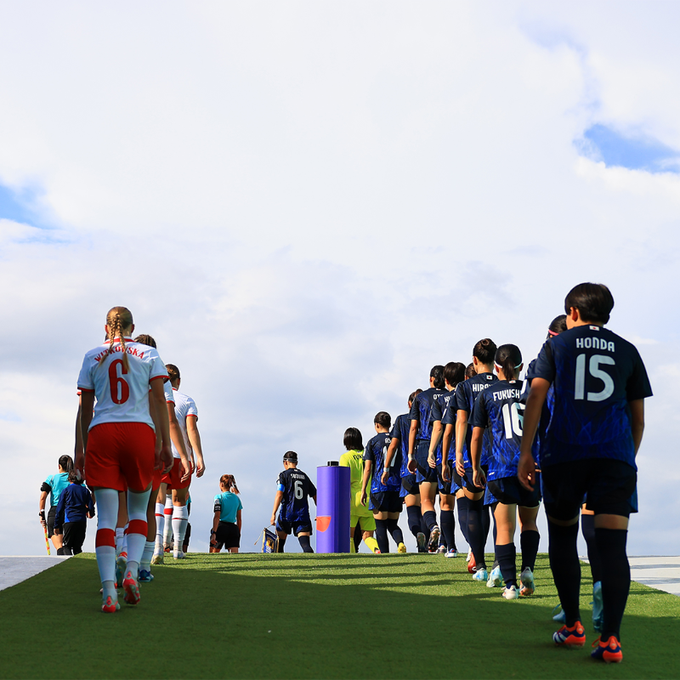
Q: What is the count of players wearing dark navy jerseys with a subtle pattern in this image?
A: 10